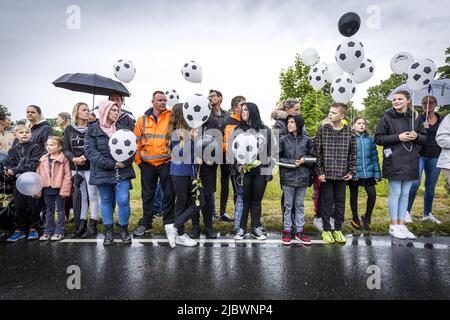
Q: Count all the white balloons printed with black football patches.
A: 11